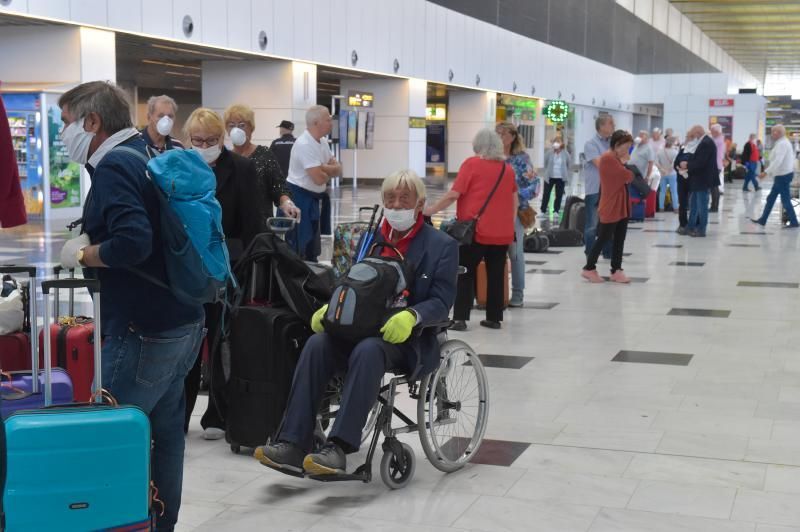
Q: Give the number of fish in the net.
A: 0